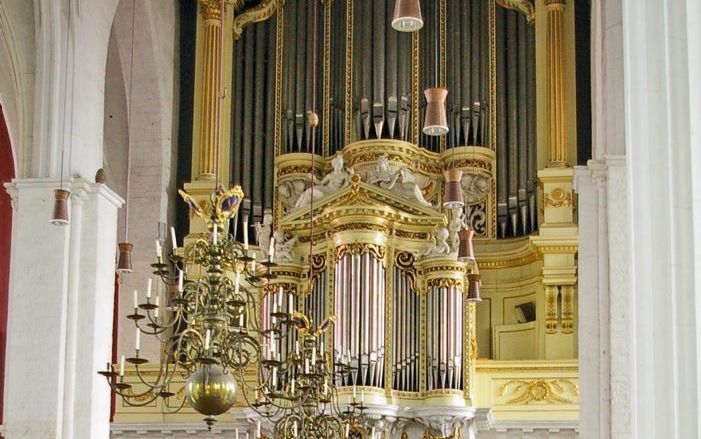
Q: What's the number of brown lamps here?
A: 7